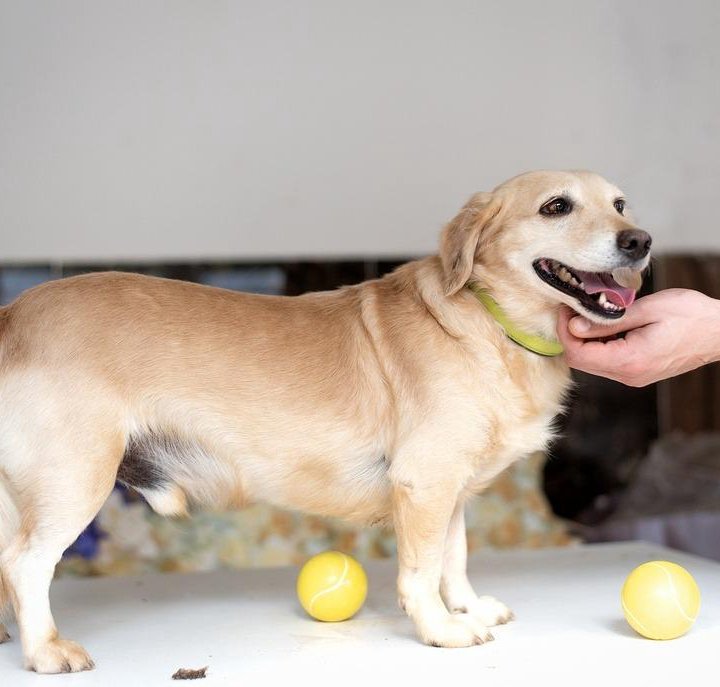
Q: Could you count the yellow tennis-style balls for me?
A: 2